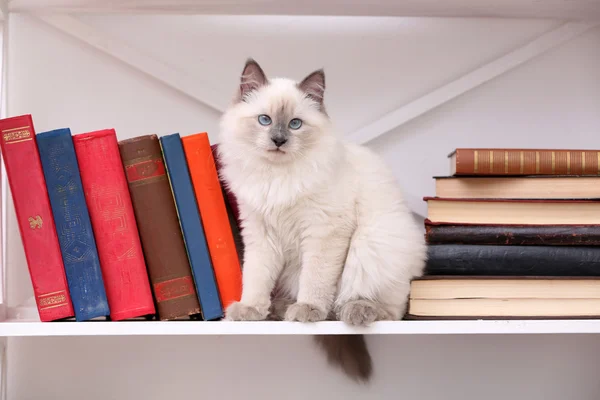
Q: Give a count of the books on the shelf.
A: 13